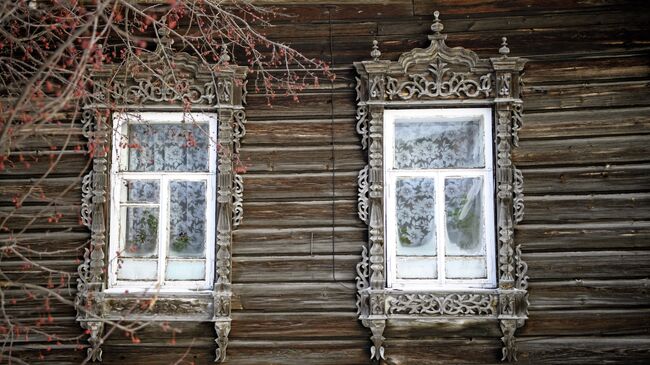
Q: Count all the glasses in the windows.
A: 11